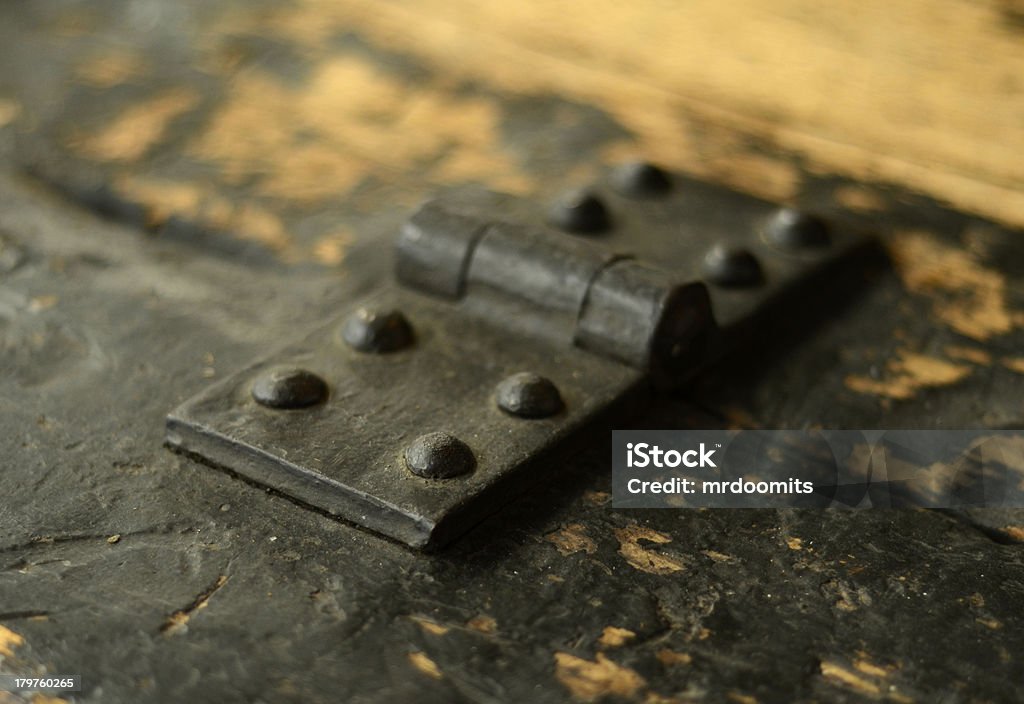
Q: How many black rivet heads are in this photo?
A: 8